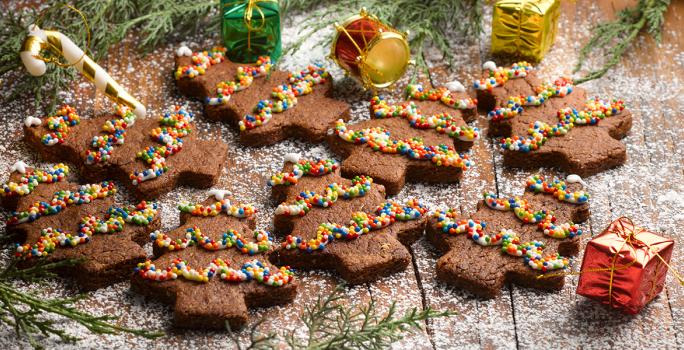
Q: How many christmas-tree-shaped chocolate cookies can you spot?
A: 8